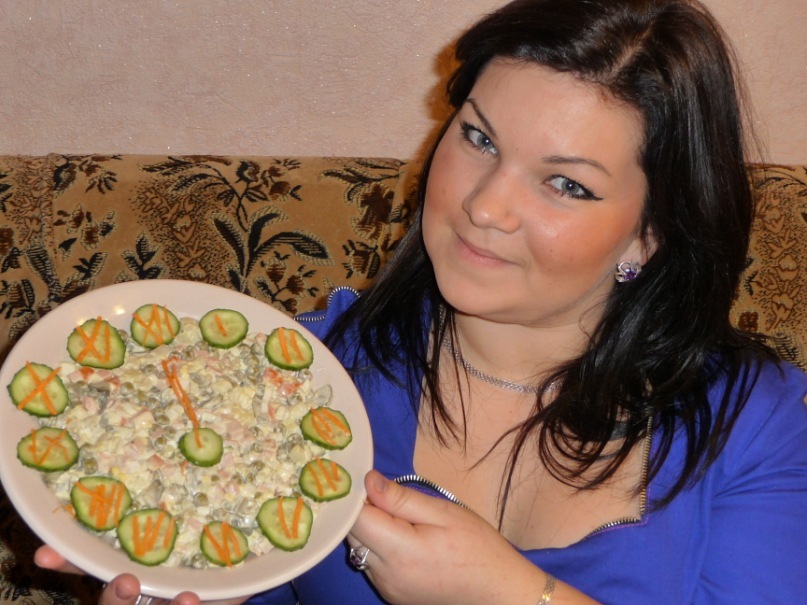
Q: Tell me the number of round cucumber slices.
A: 13